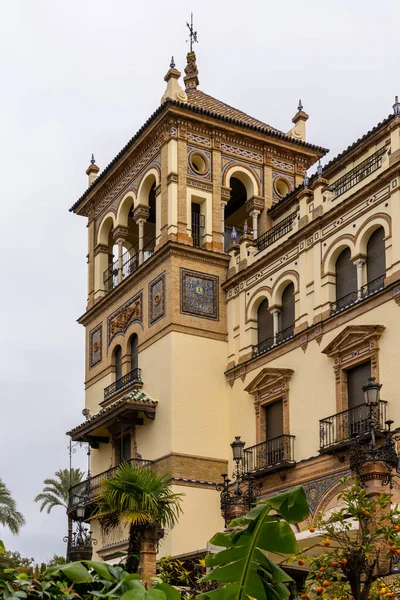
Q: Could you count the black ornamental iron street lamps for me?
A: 3